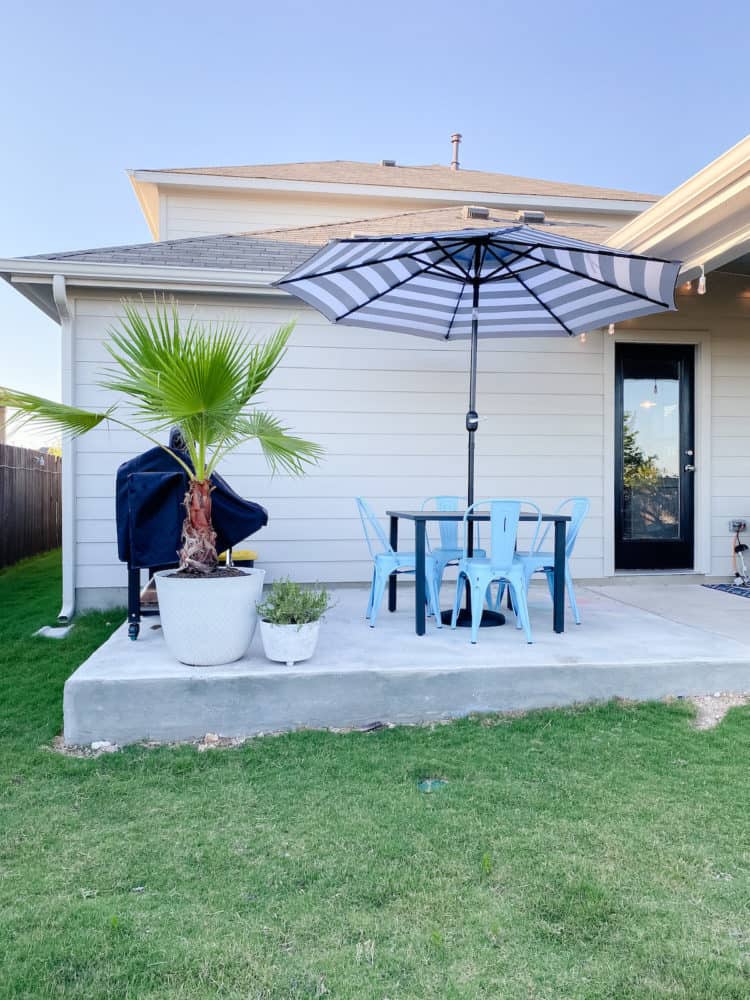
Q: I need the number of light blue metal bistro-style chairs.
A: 4